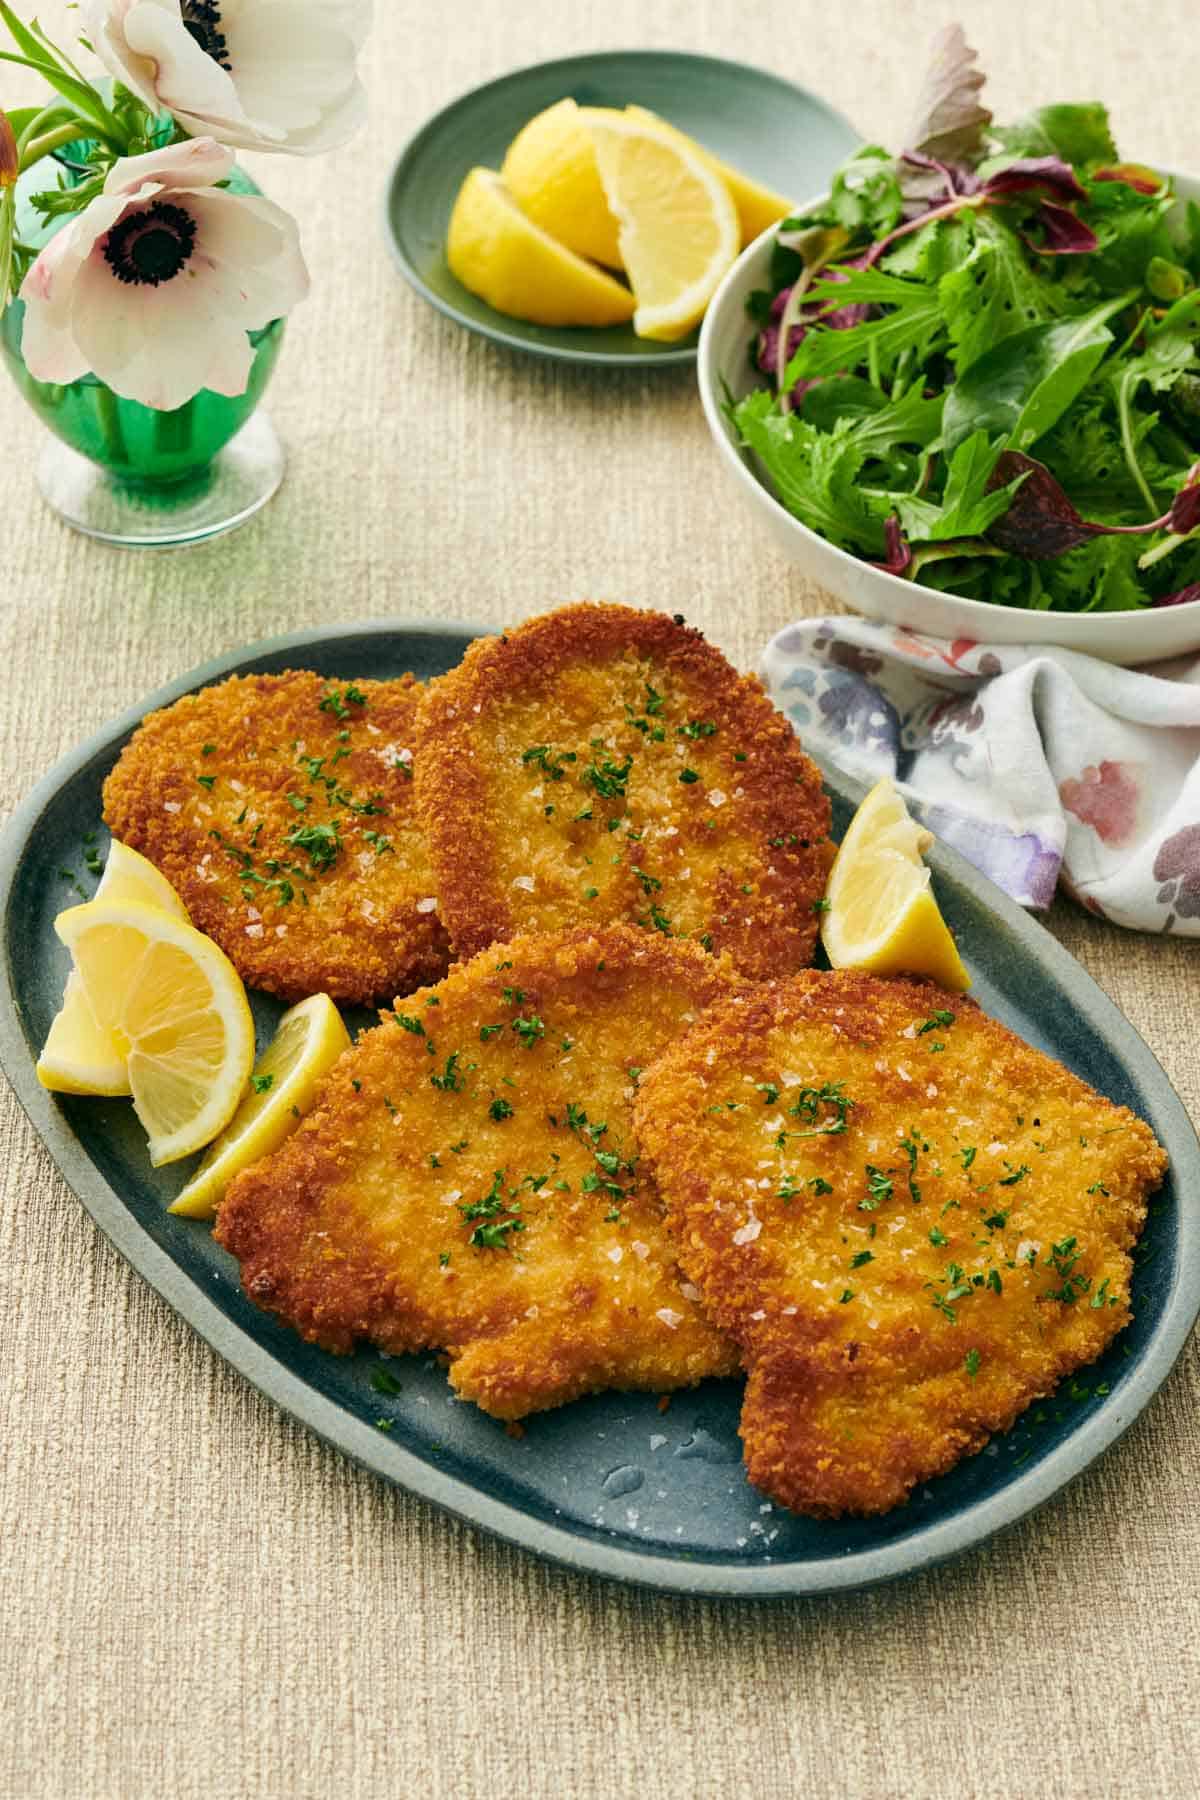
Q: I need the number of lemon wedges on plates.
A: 8